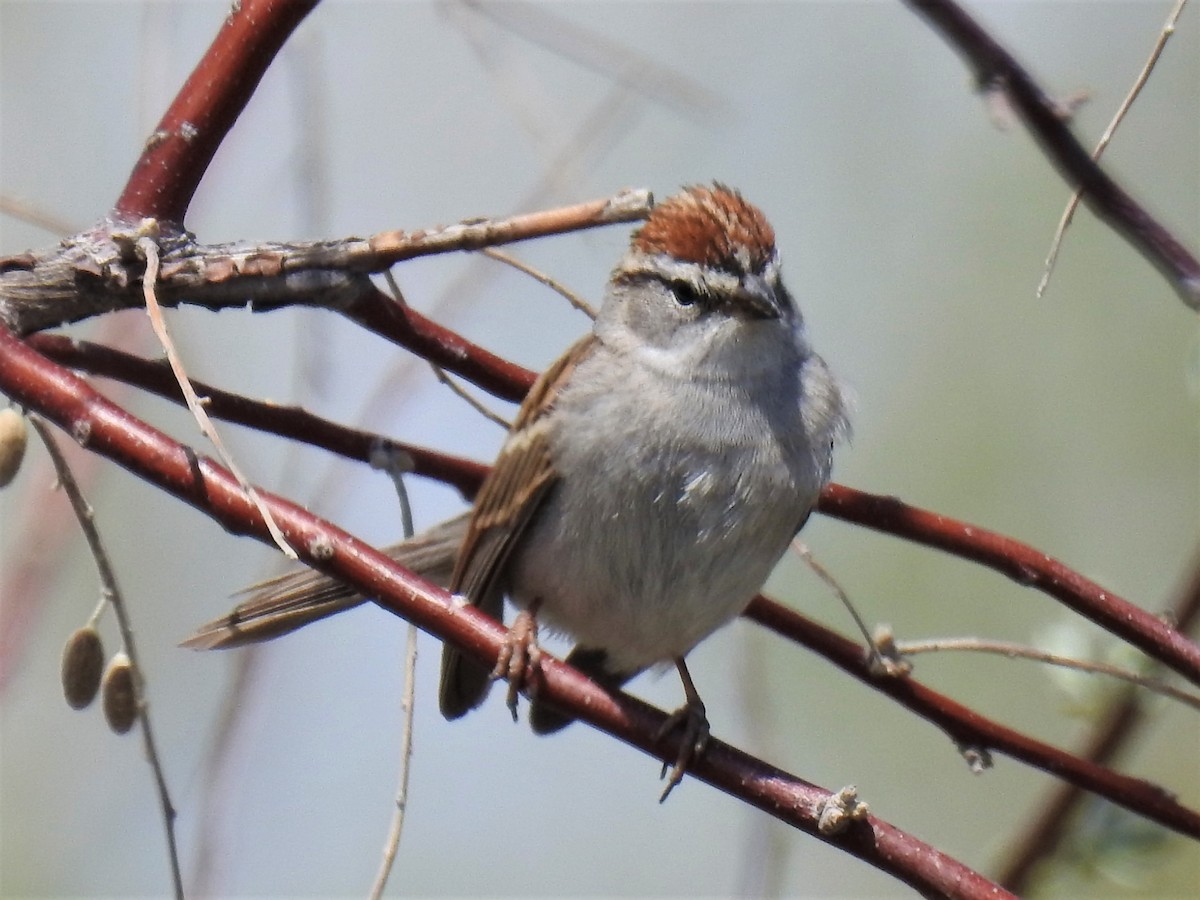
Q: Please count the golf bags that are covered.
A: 0